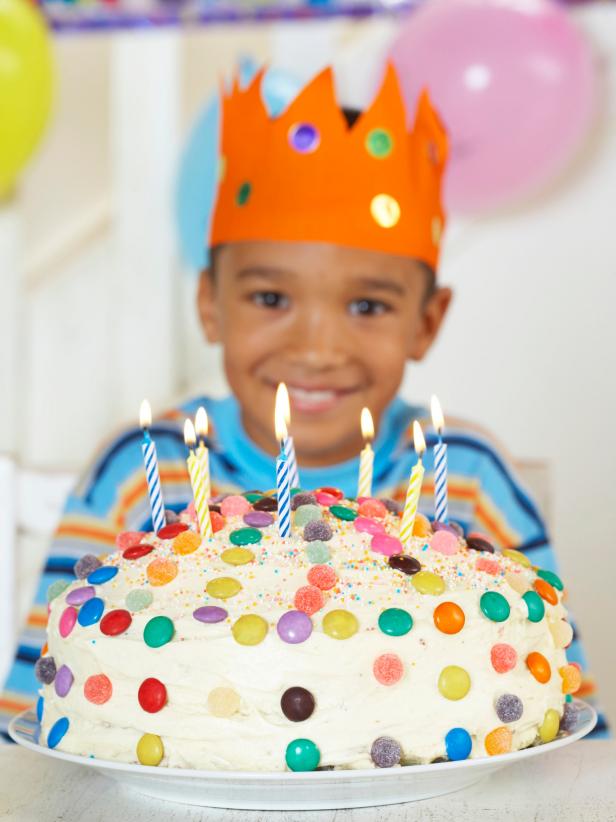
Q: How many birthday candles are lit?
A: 8